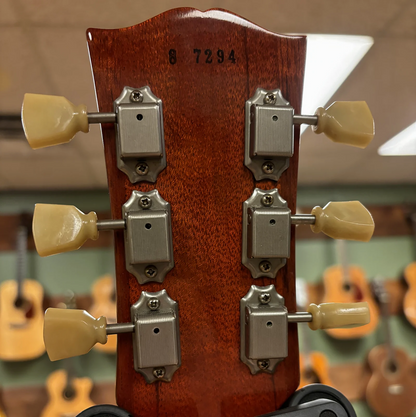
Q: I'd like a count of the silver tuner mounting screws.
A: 12